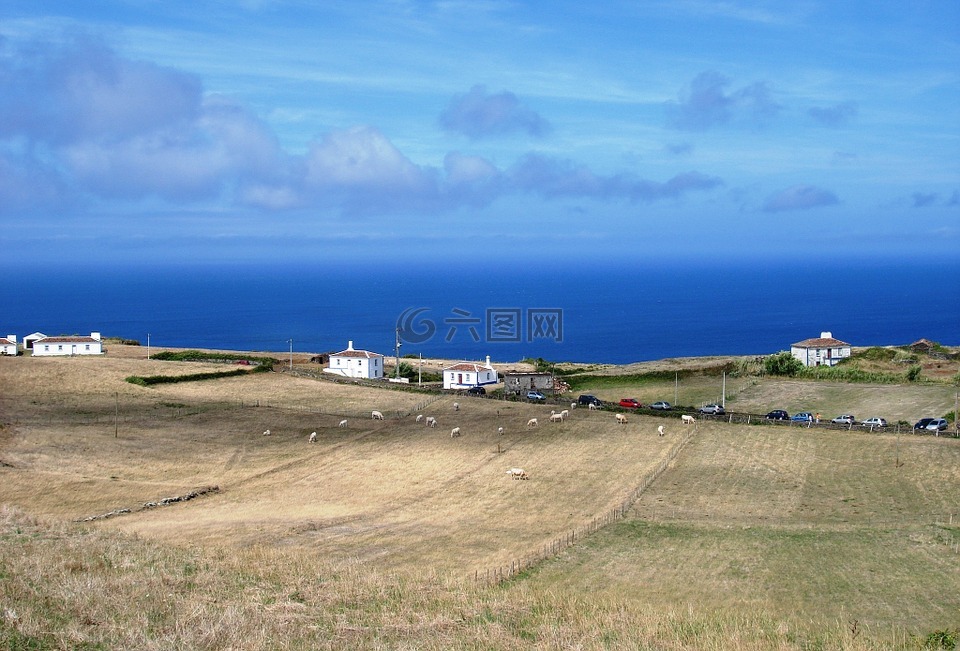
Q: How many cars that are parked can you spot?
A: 12